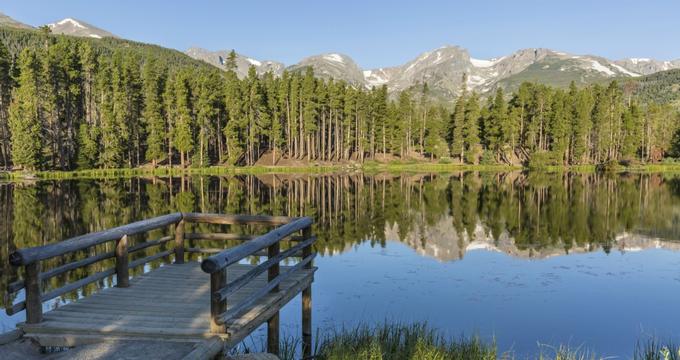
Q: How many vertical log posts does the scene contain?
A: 6